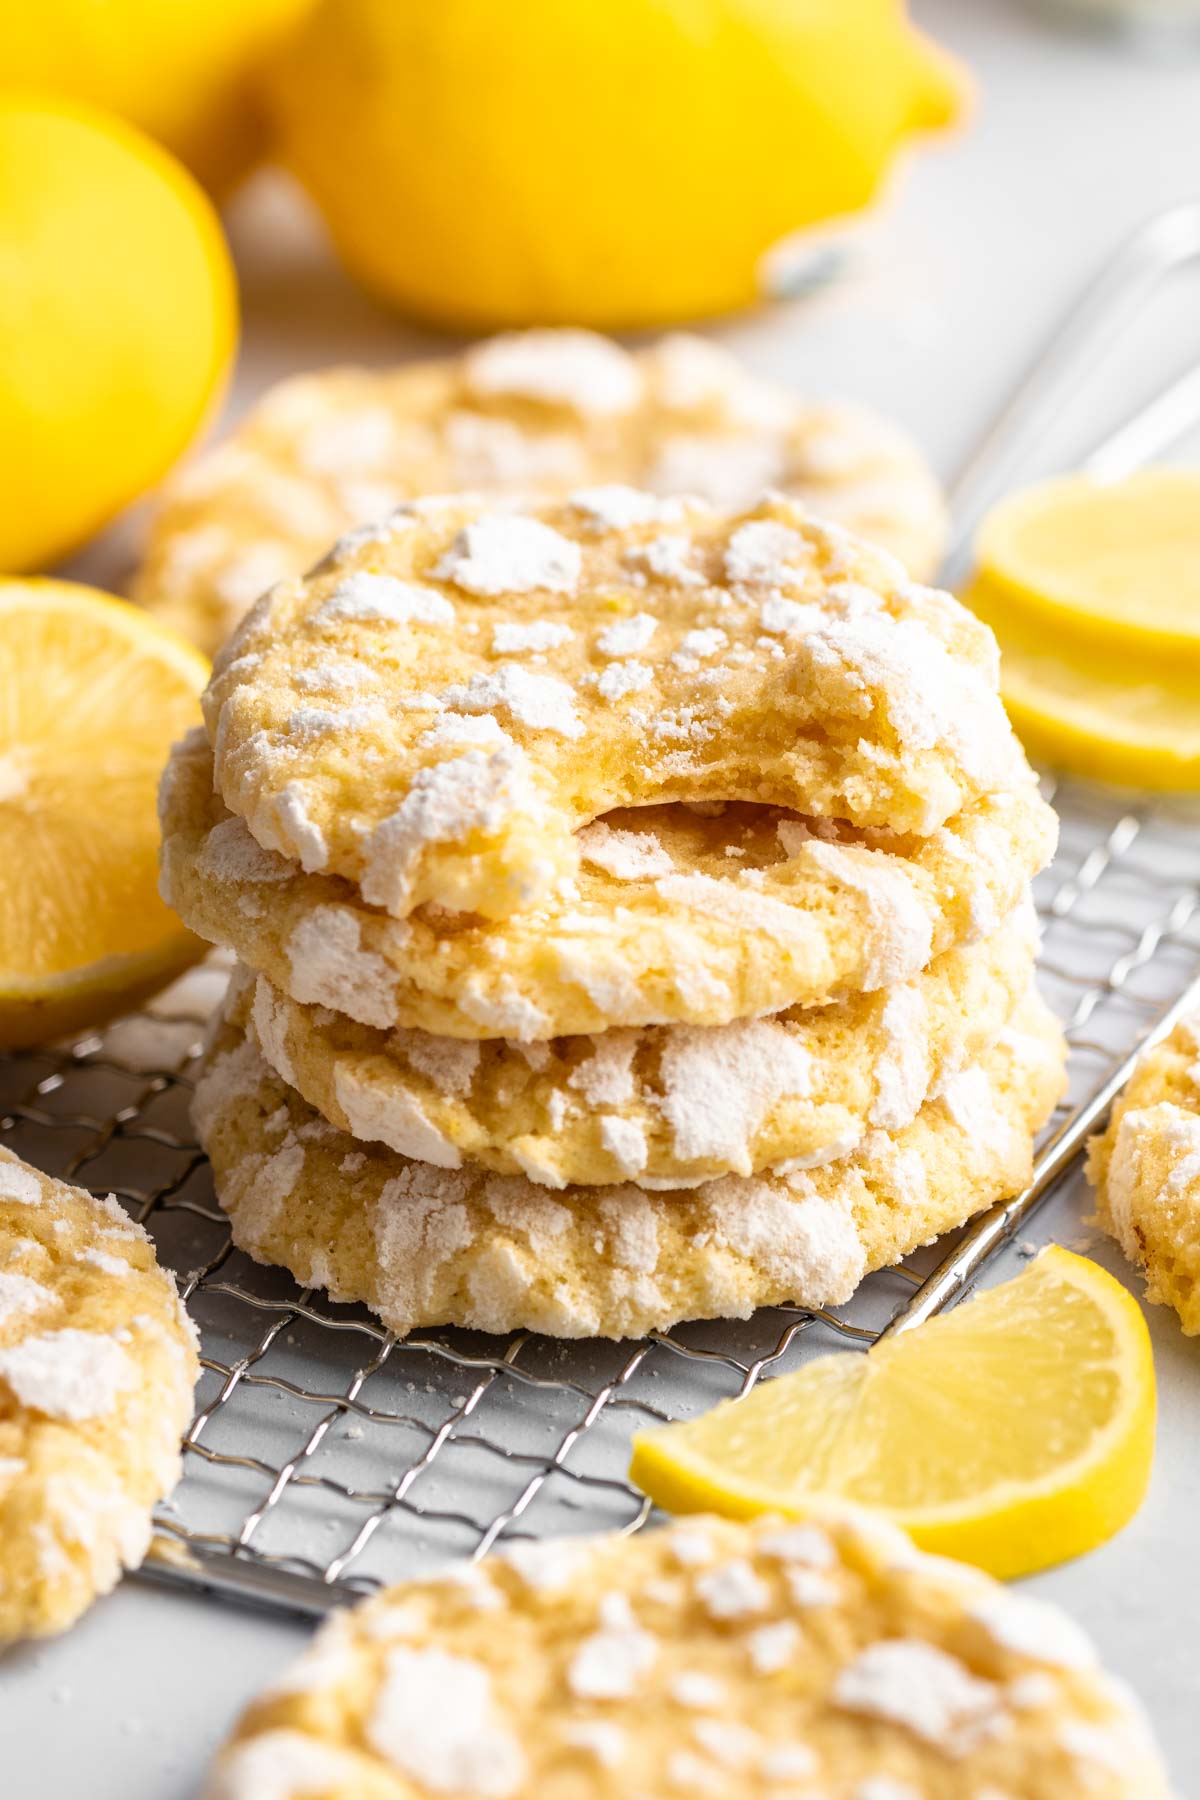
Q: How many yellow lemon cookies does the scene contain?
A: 8